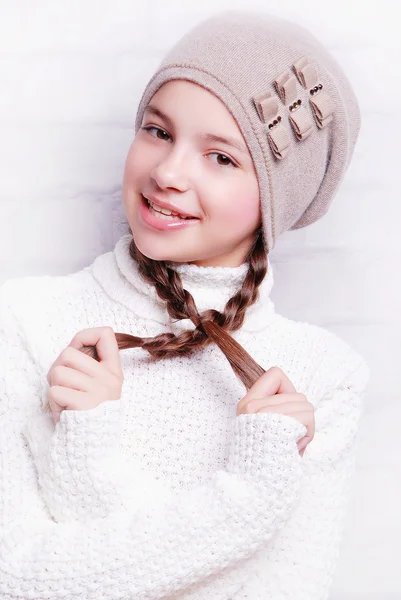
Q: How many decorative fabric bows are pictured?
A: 3